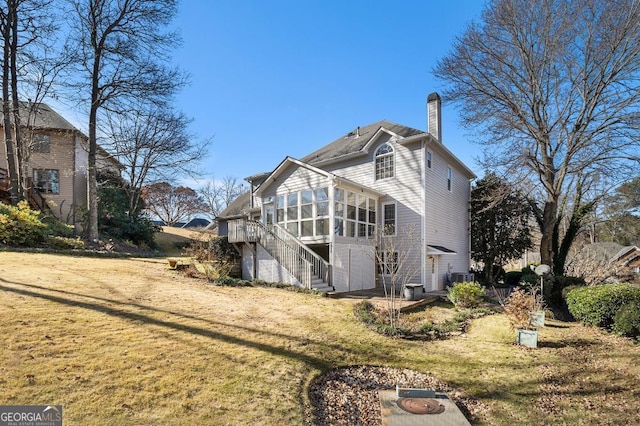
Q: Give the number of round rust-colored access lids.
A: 1